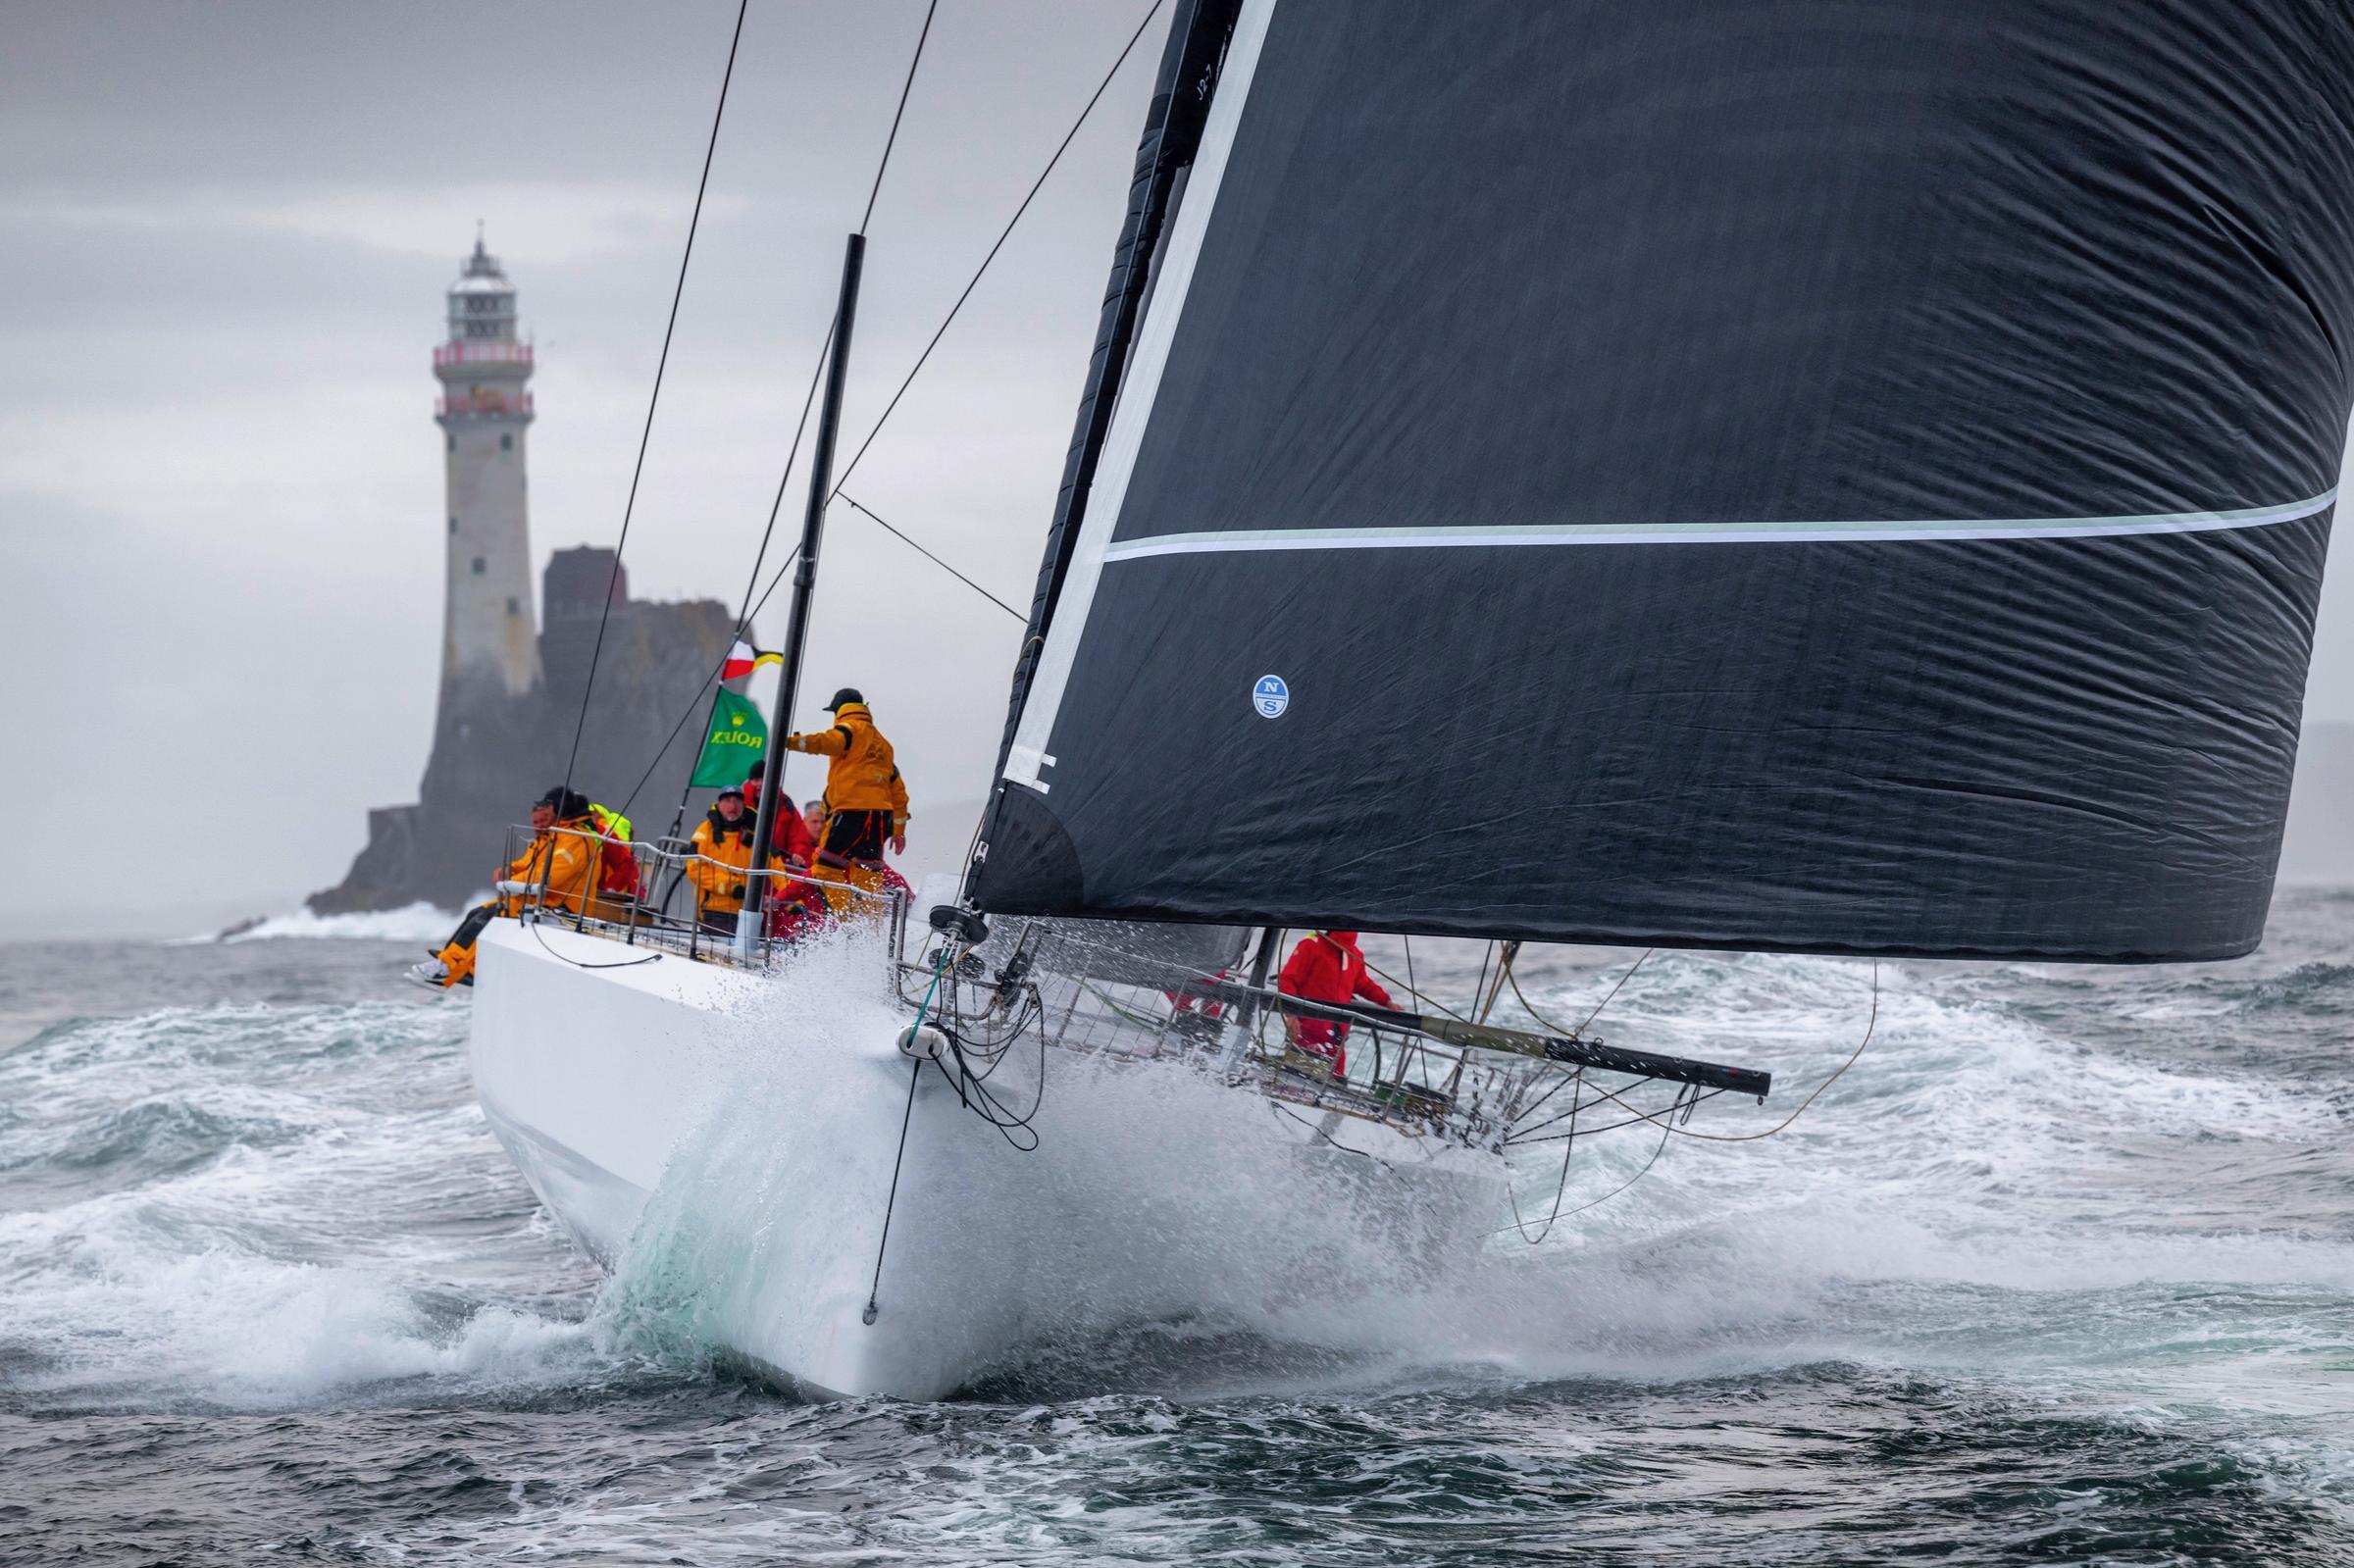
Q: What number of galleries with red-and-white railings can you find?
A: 2